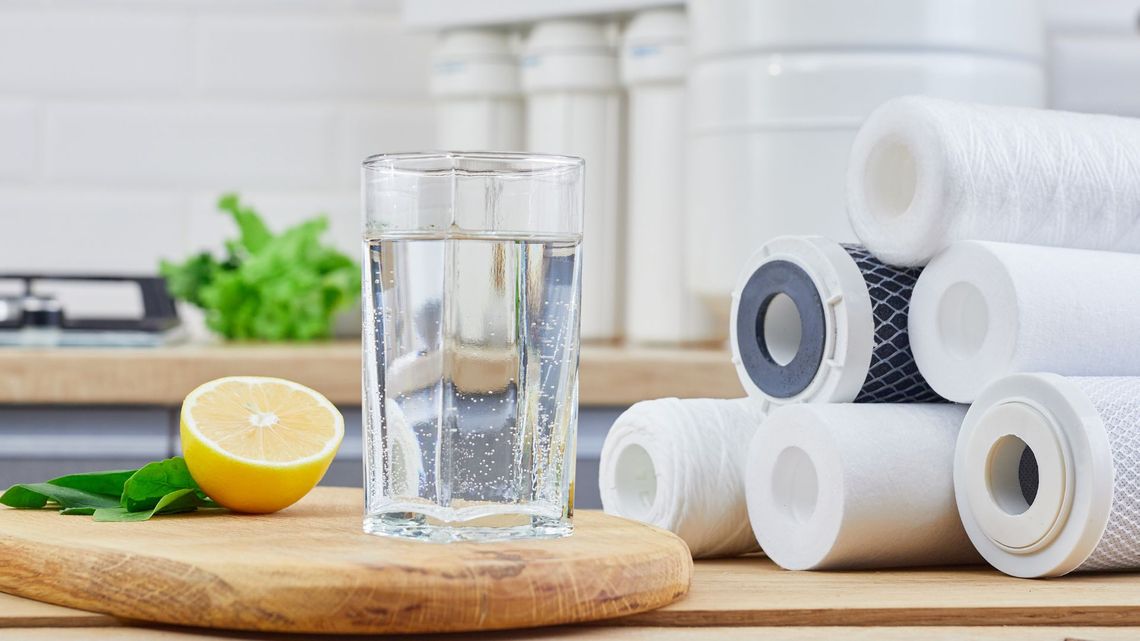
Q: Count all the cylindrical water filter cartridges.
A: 6